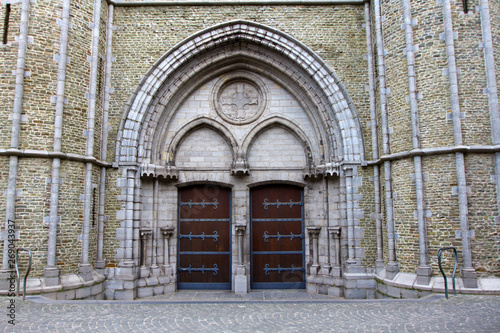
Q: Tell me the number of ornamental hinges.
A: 6